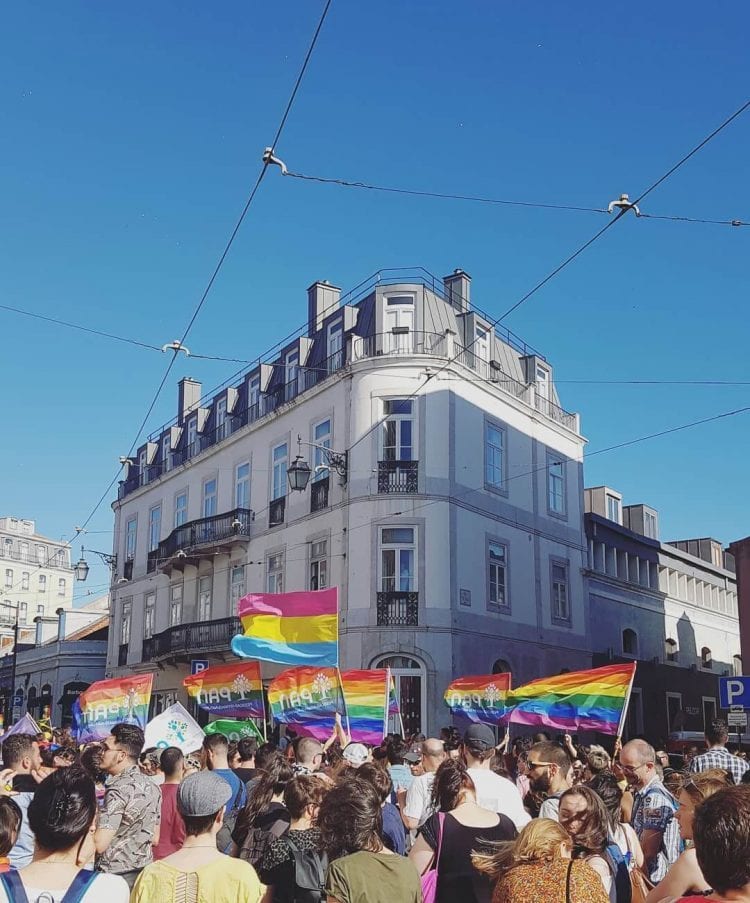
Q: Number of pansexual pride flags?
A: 1